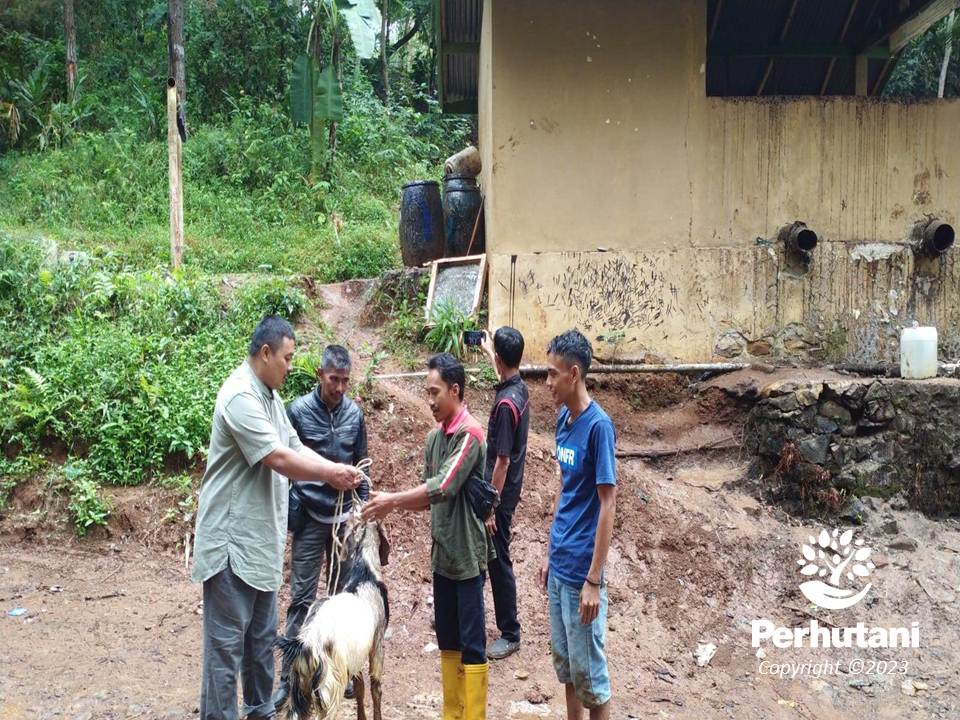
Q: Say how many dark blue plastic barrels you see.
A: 2